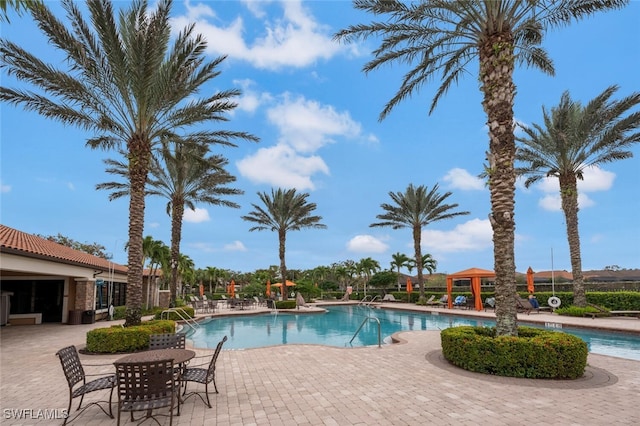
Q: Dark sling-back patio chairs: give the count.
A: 4